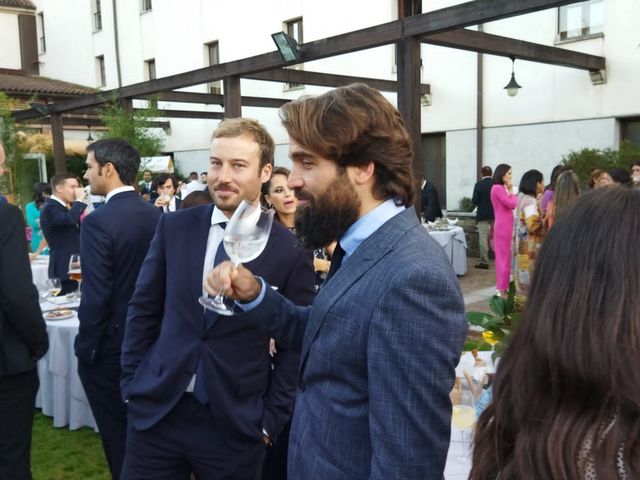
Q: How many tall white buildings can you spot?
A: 1